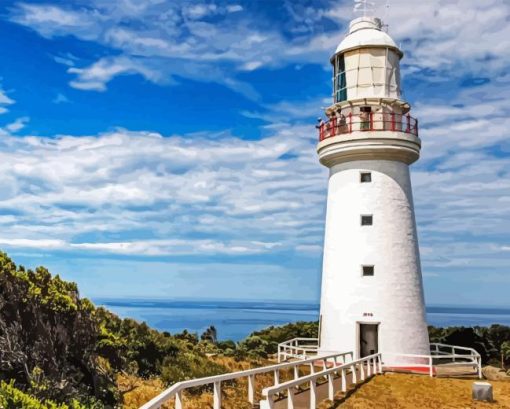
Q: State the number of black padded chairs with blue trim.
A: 0